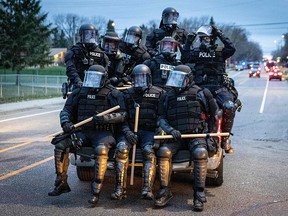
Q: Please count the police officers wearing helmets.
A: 9